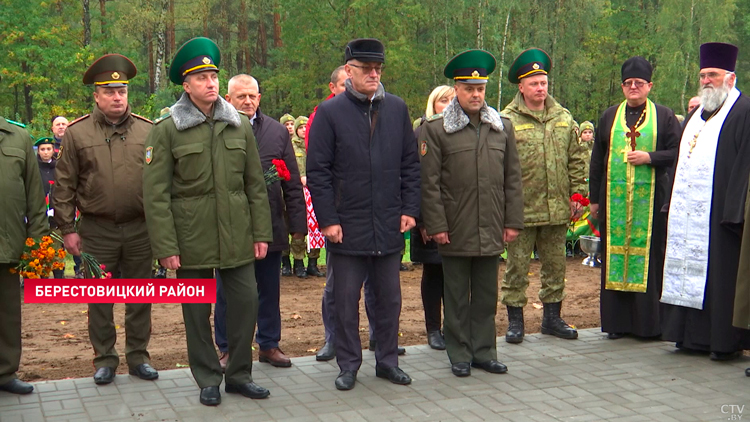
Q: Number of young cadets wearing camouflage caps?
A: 3